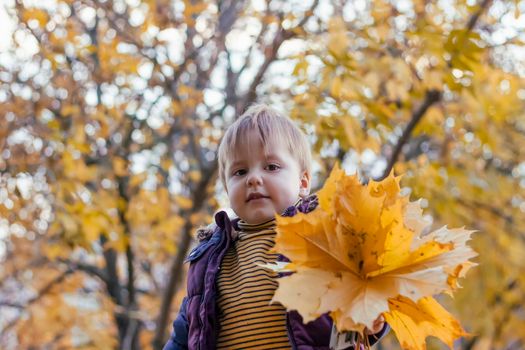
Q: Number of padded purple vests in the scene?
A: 1